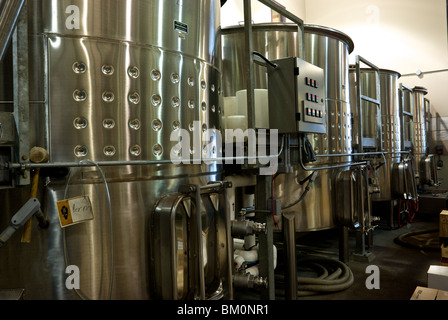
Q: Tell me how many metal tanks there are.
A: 4